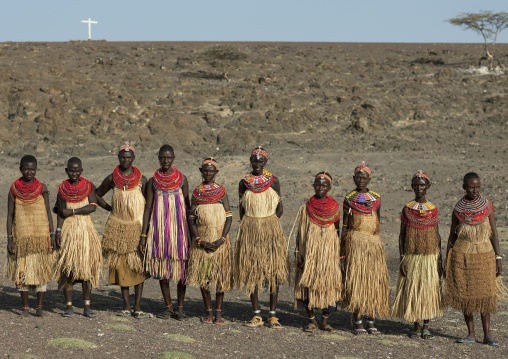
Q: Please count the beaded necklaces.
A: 10